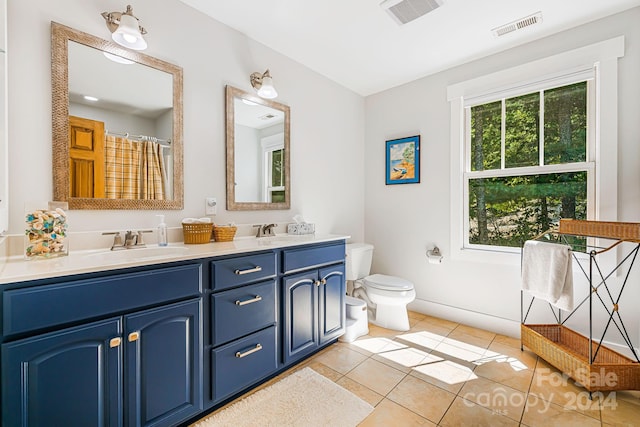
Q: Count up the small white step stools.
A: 1